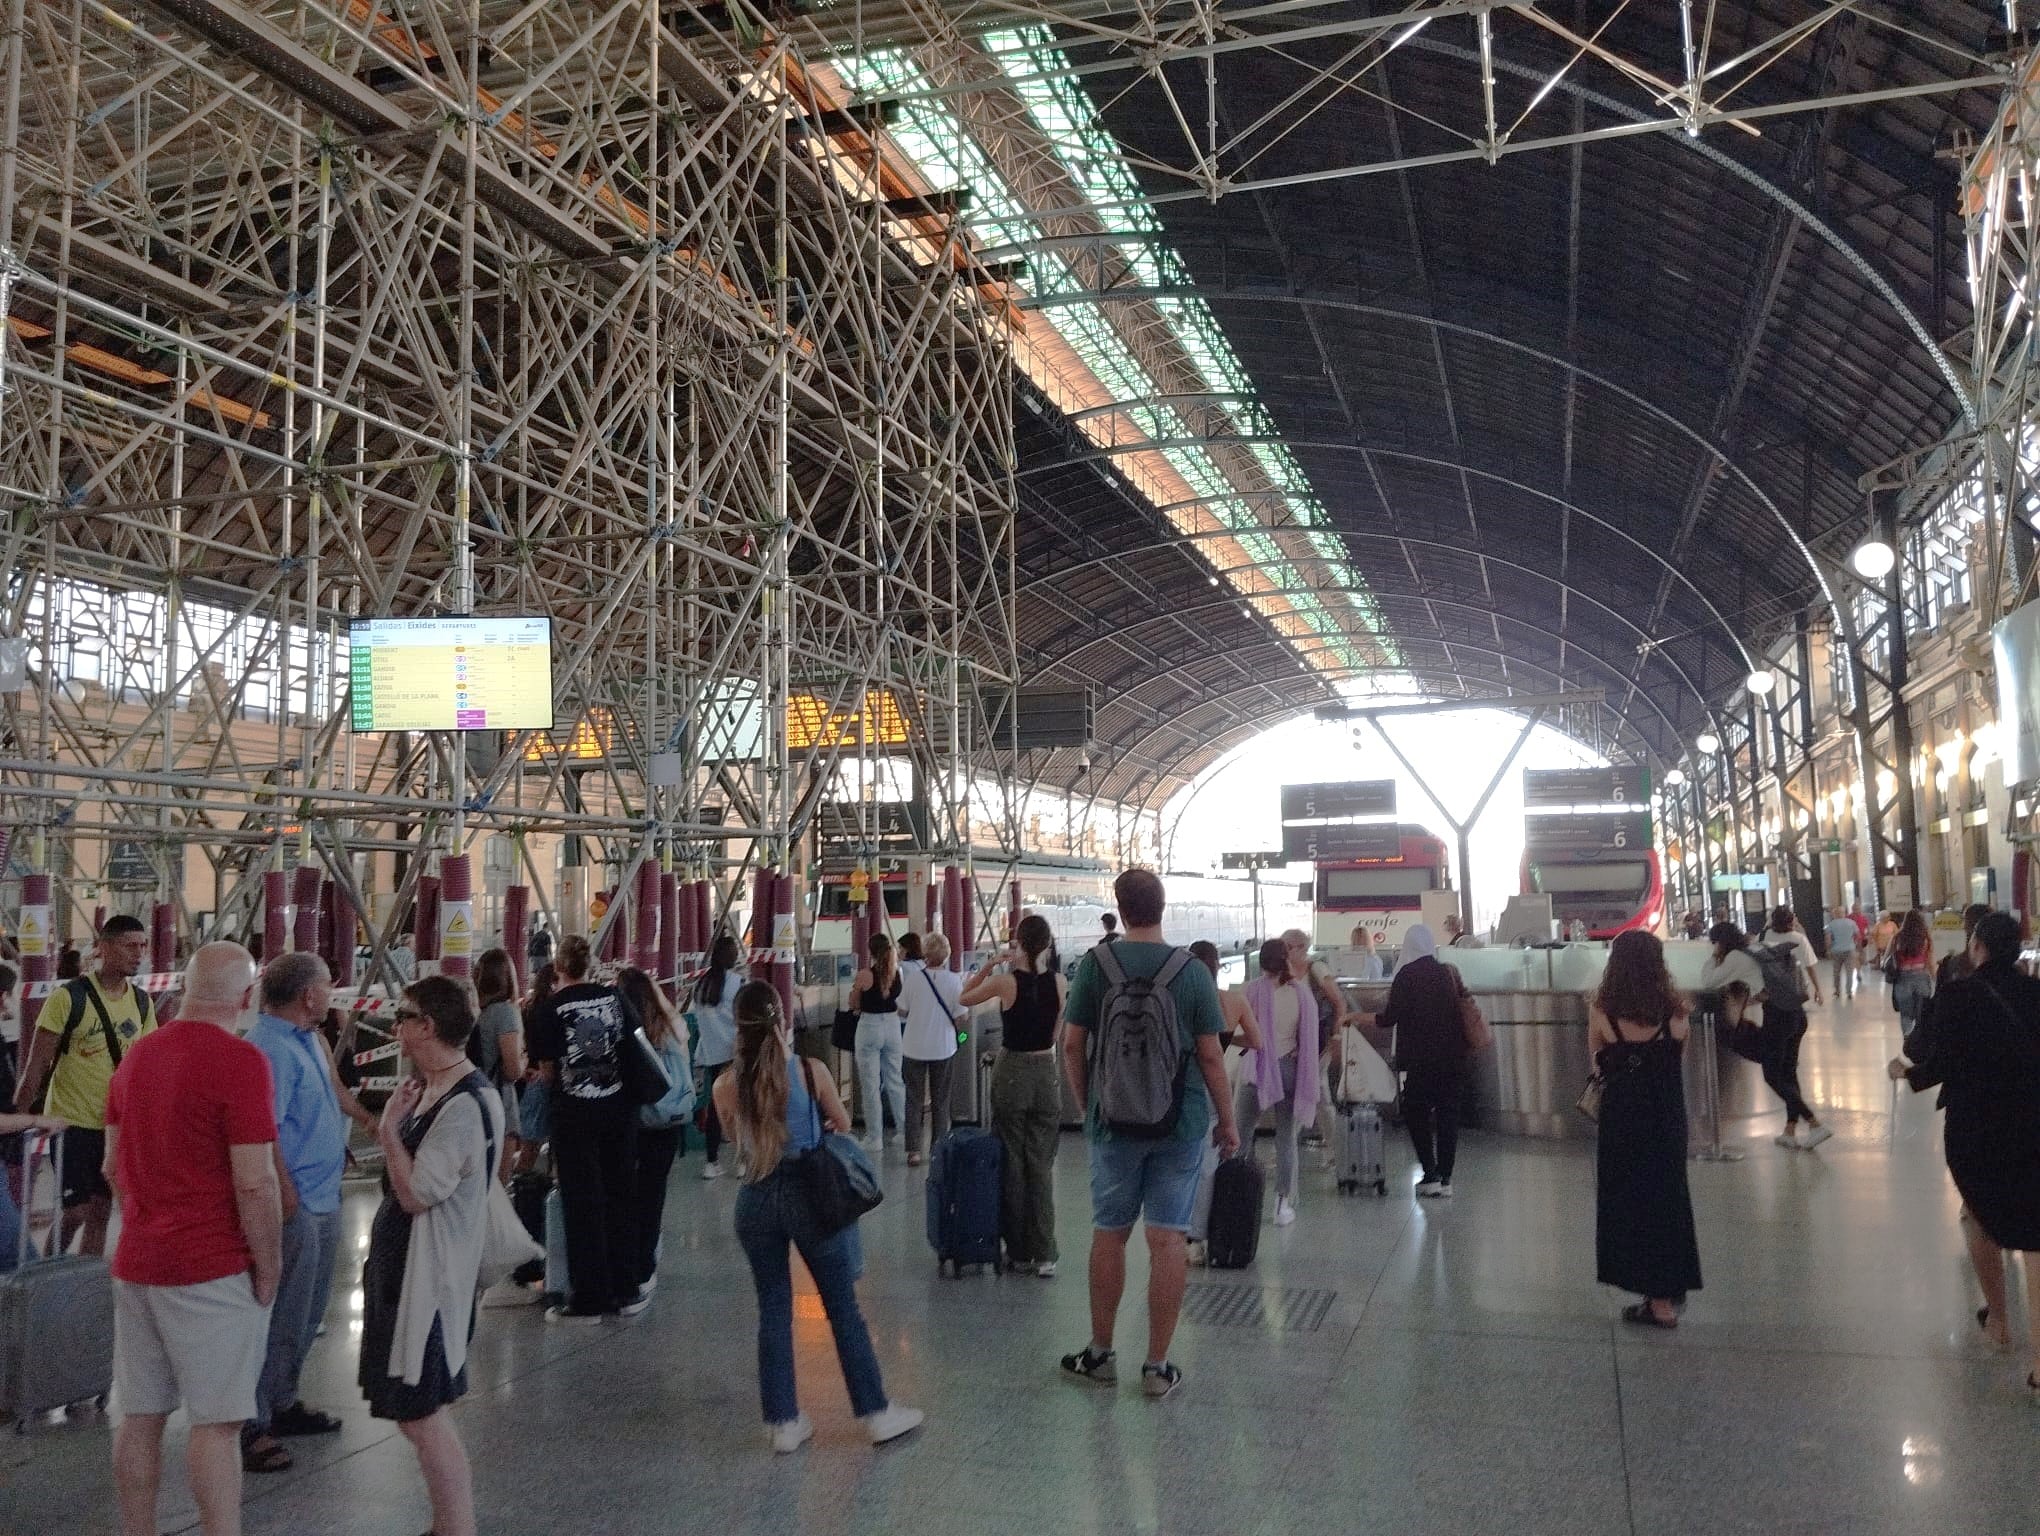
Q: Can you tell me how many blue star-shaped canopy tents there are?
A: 0